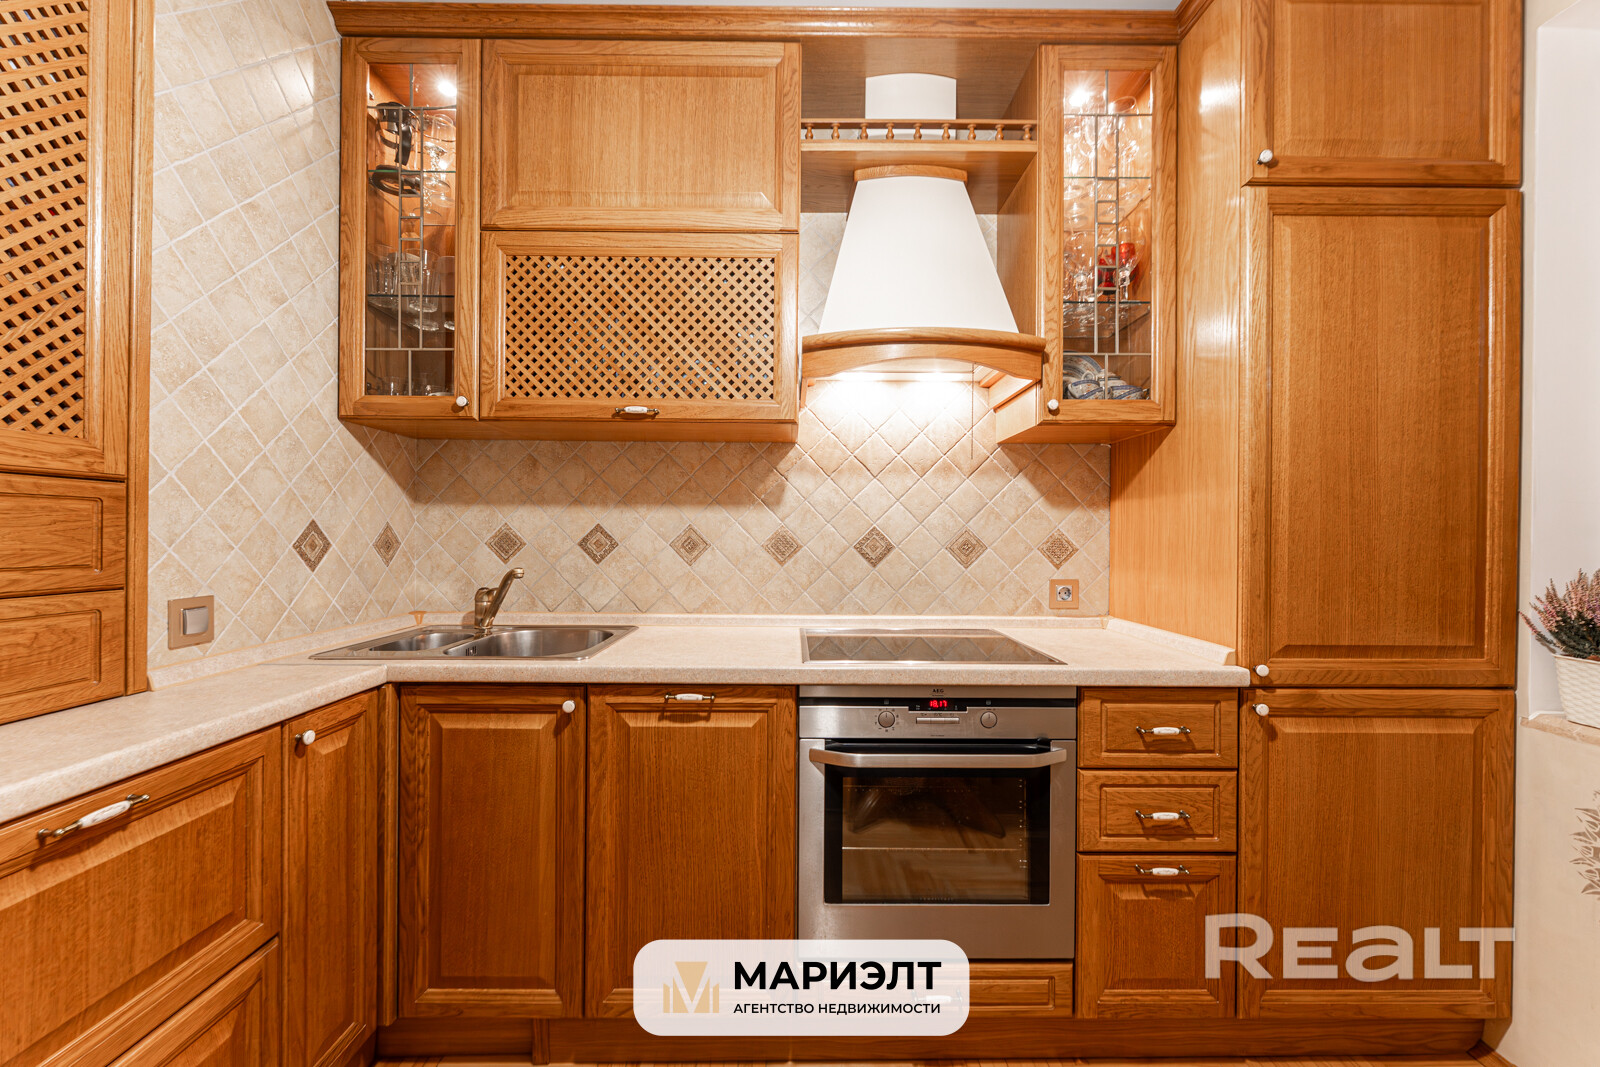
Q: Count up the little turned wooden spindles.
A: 9